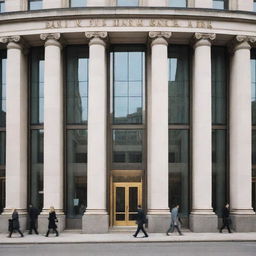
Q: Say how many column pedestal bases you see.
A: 6